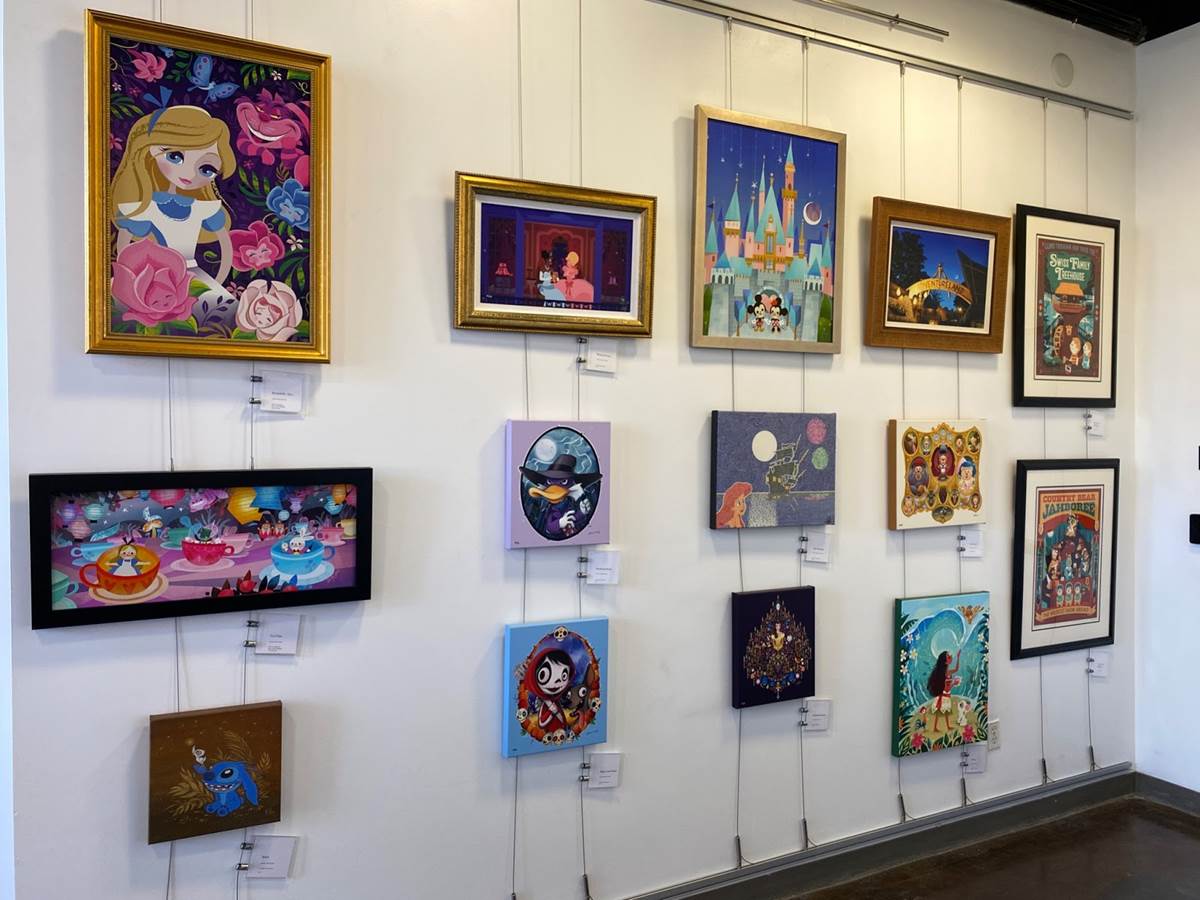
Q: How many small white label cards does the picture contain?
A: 12